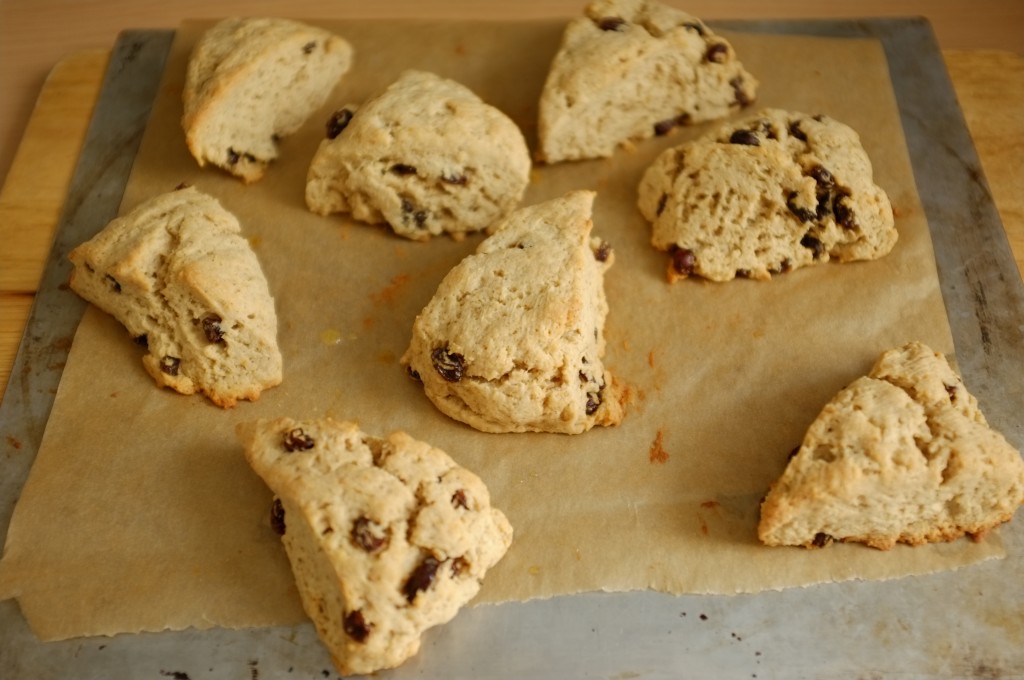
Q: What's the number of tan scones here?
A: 8